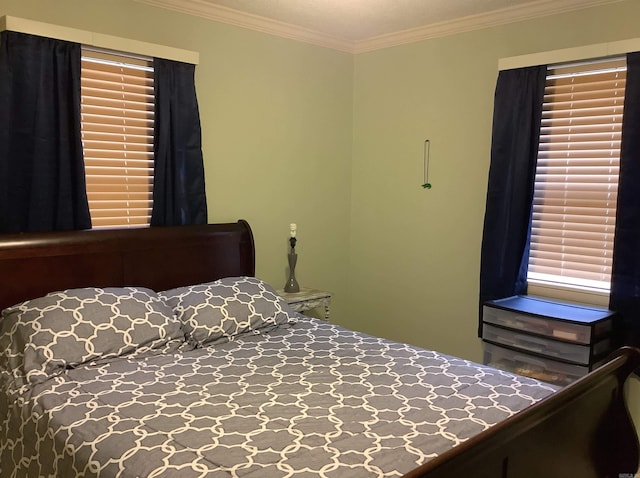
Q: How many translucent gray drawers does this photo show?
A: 3